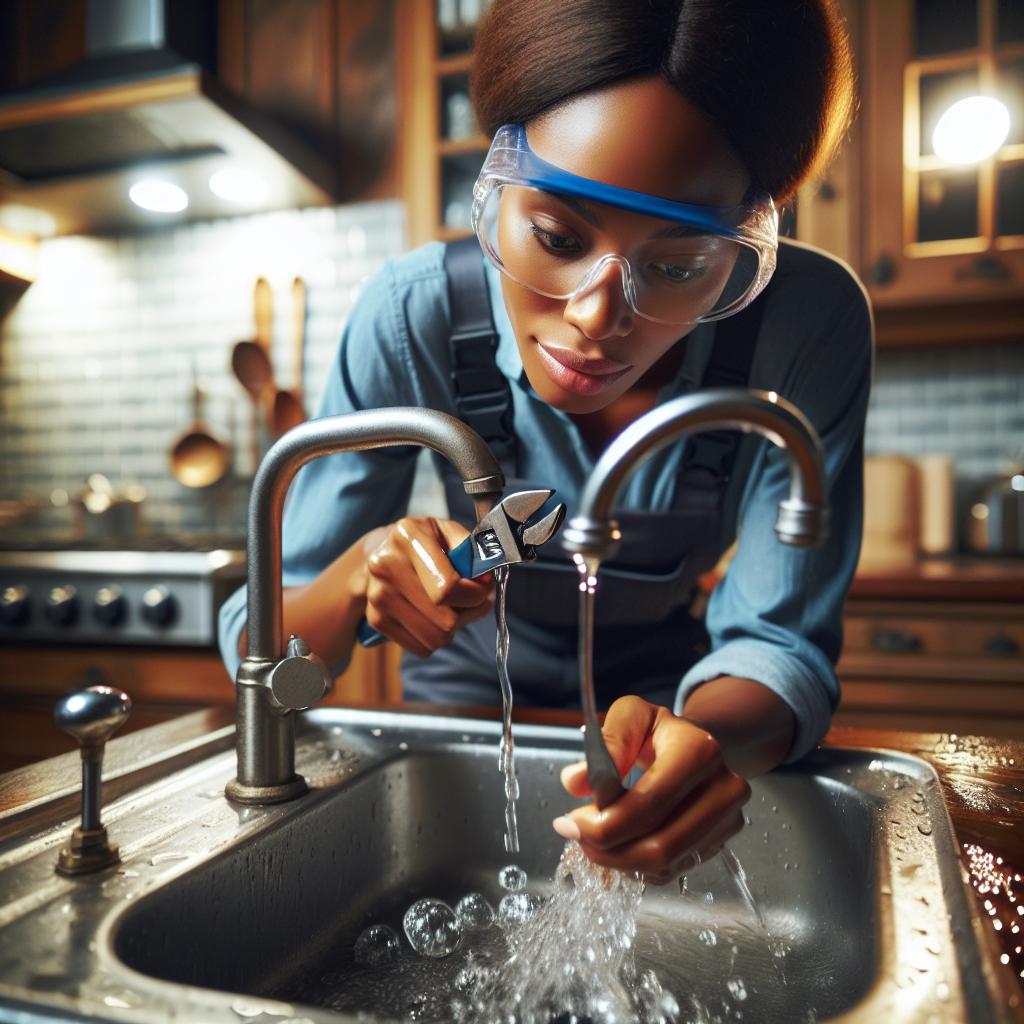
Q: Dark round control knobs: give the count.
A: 4